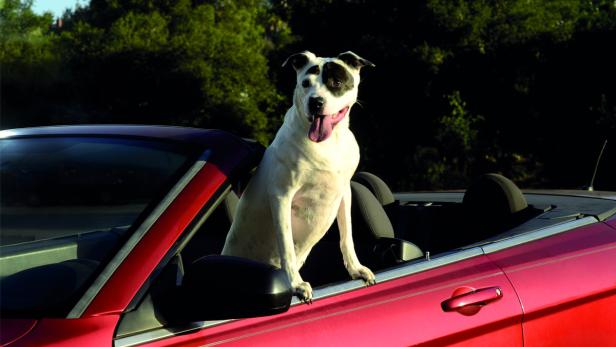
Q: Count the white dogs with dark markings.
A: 1